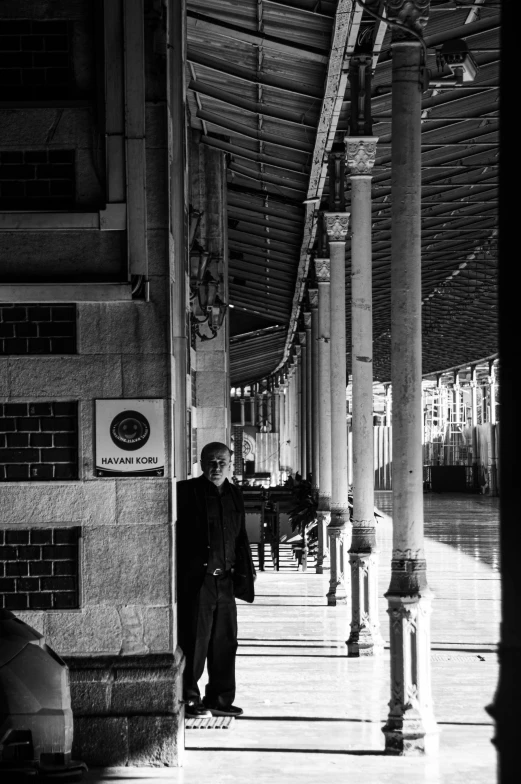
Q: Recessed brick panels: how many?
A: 5